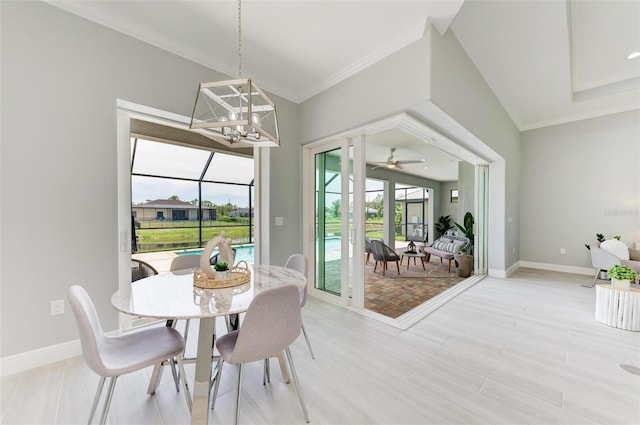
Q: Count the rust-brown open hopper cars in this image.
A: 0